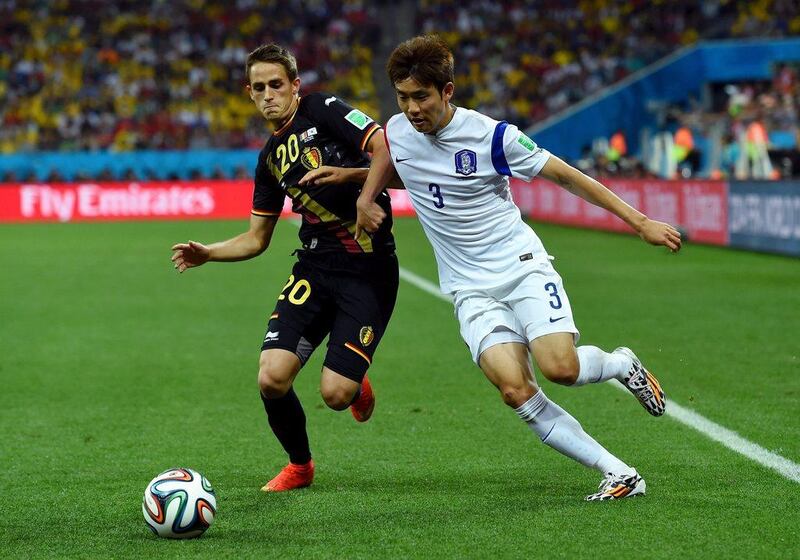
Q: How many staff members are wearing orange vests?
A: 3